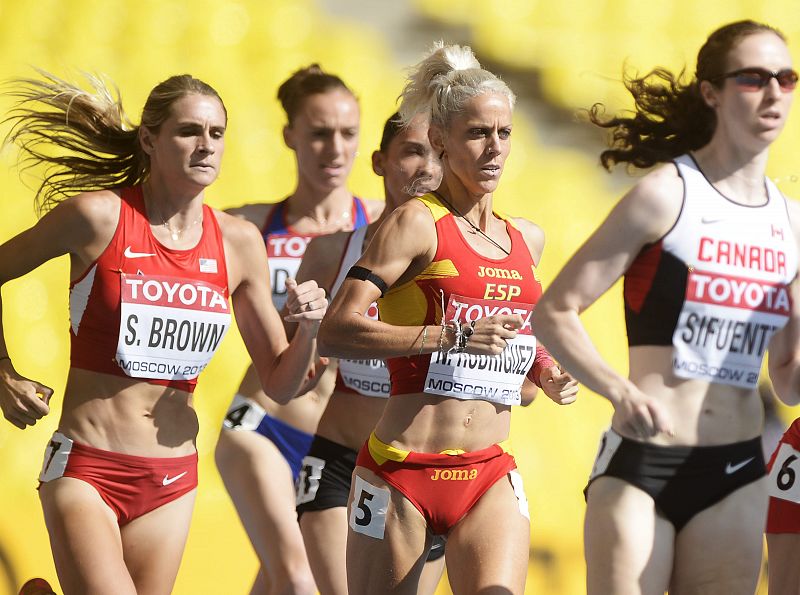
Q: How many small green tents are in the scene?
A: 0